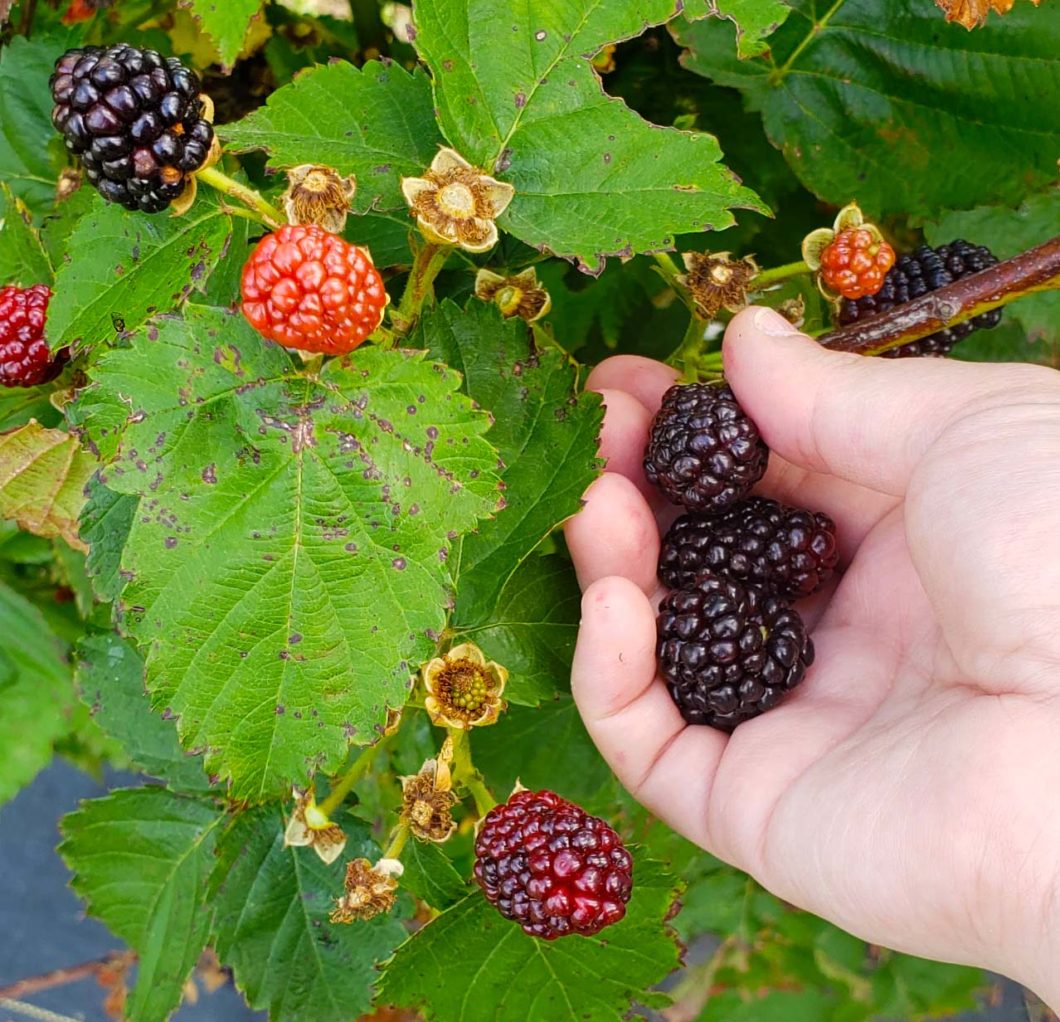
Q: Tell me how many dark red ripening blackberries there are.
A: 2